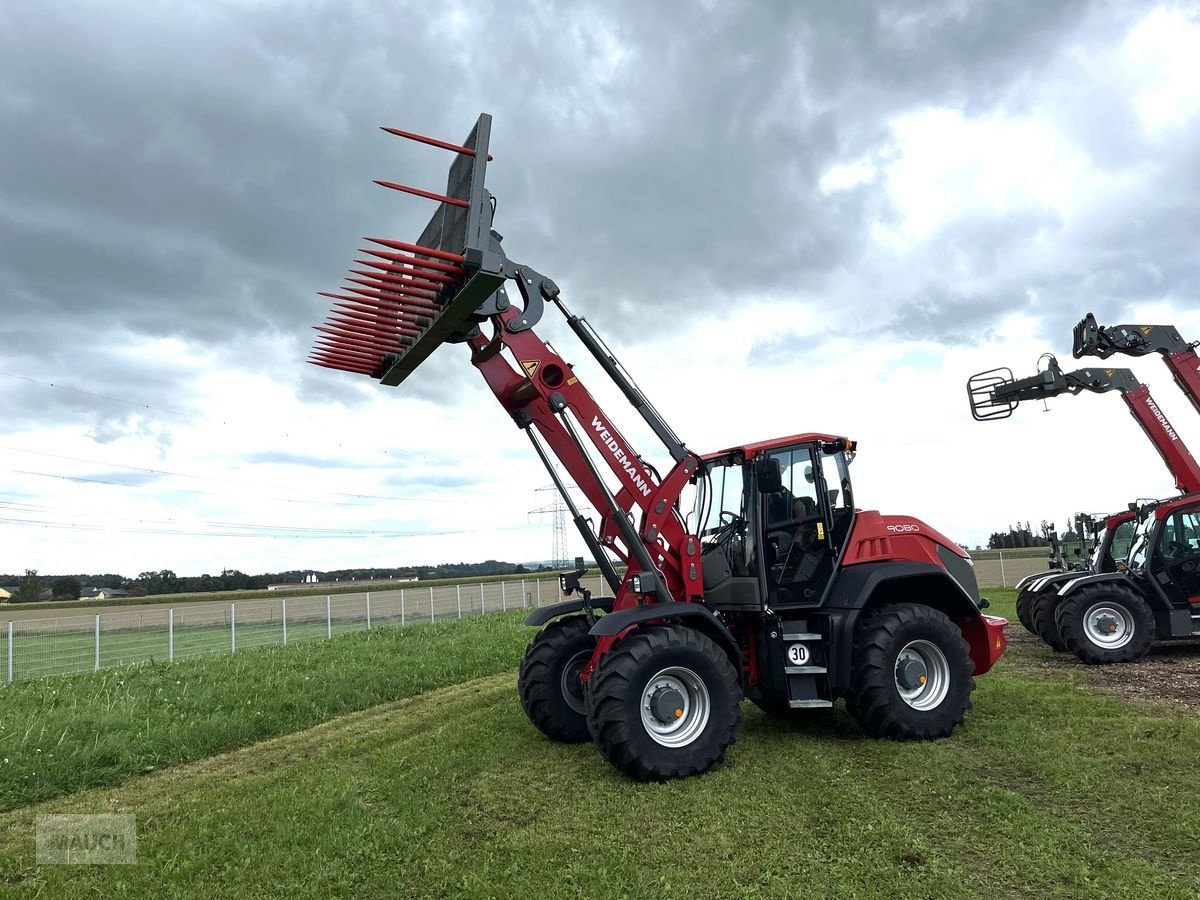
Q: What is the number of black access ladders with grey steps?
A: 1